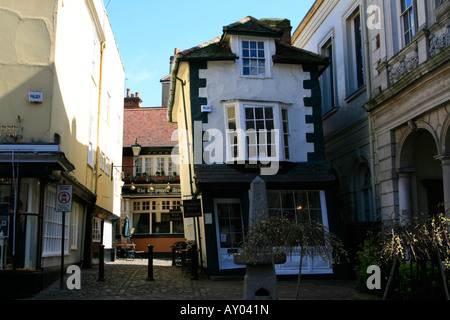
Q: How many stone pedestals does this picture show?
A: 1